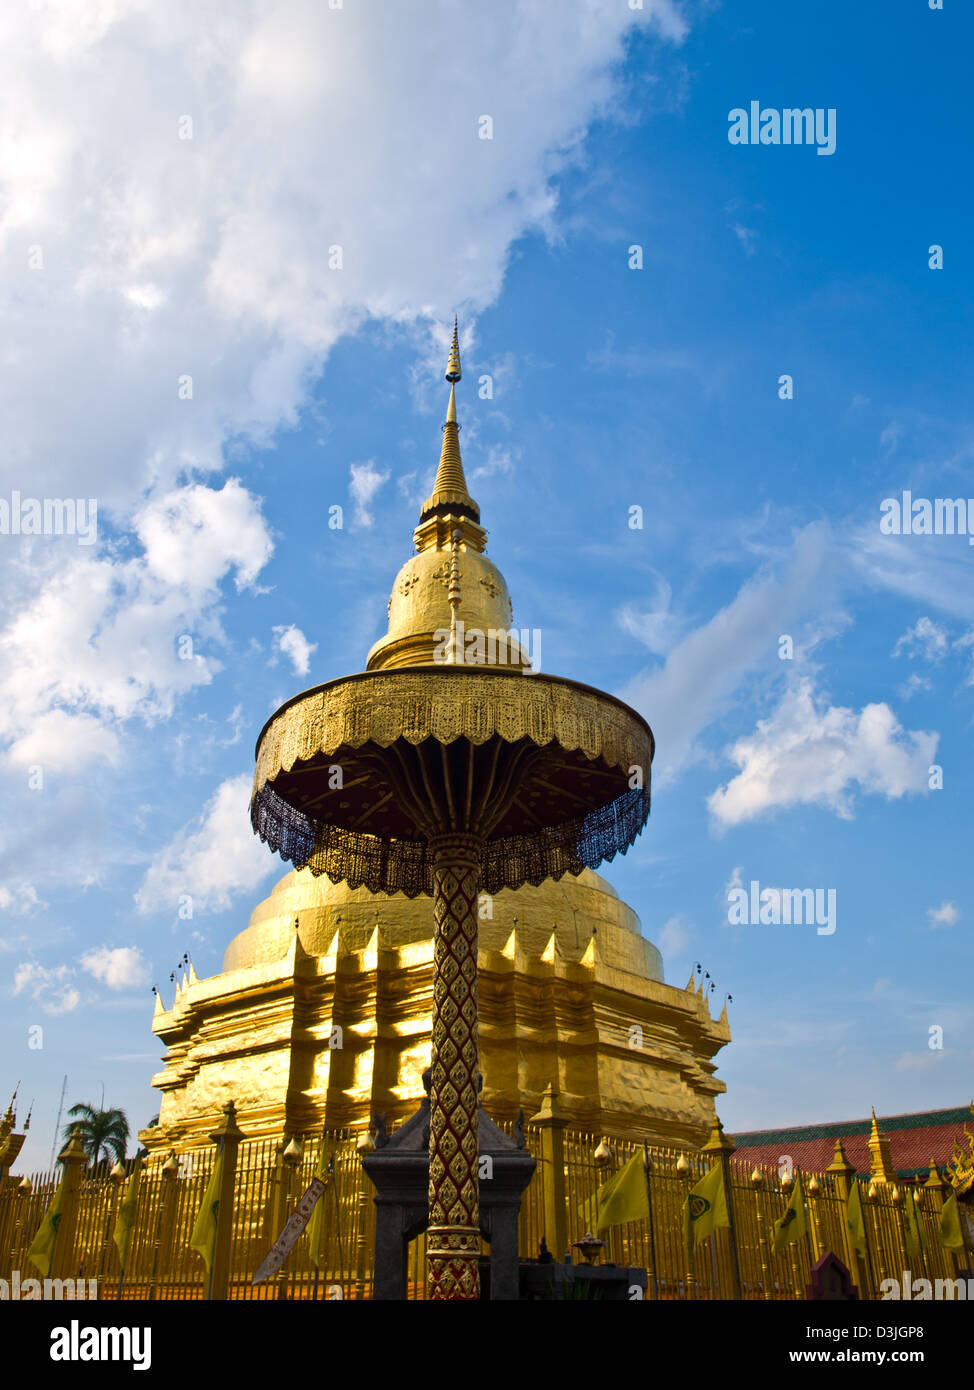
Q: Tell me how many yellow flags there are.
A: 10